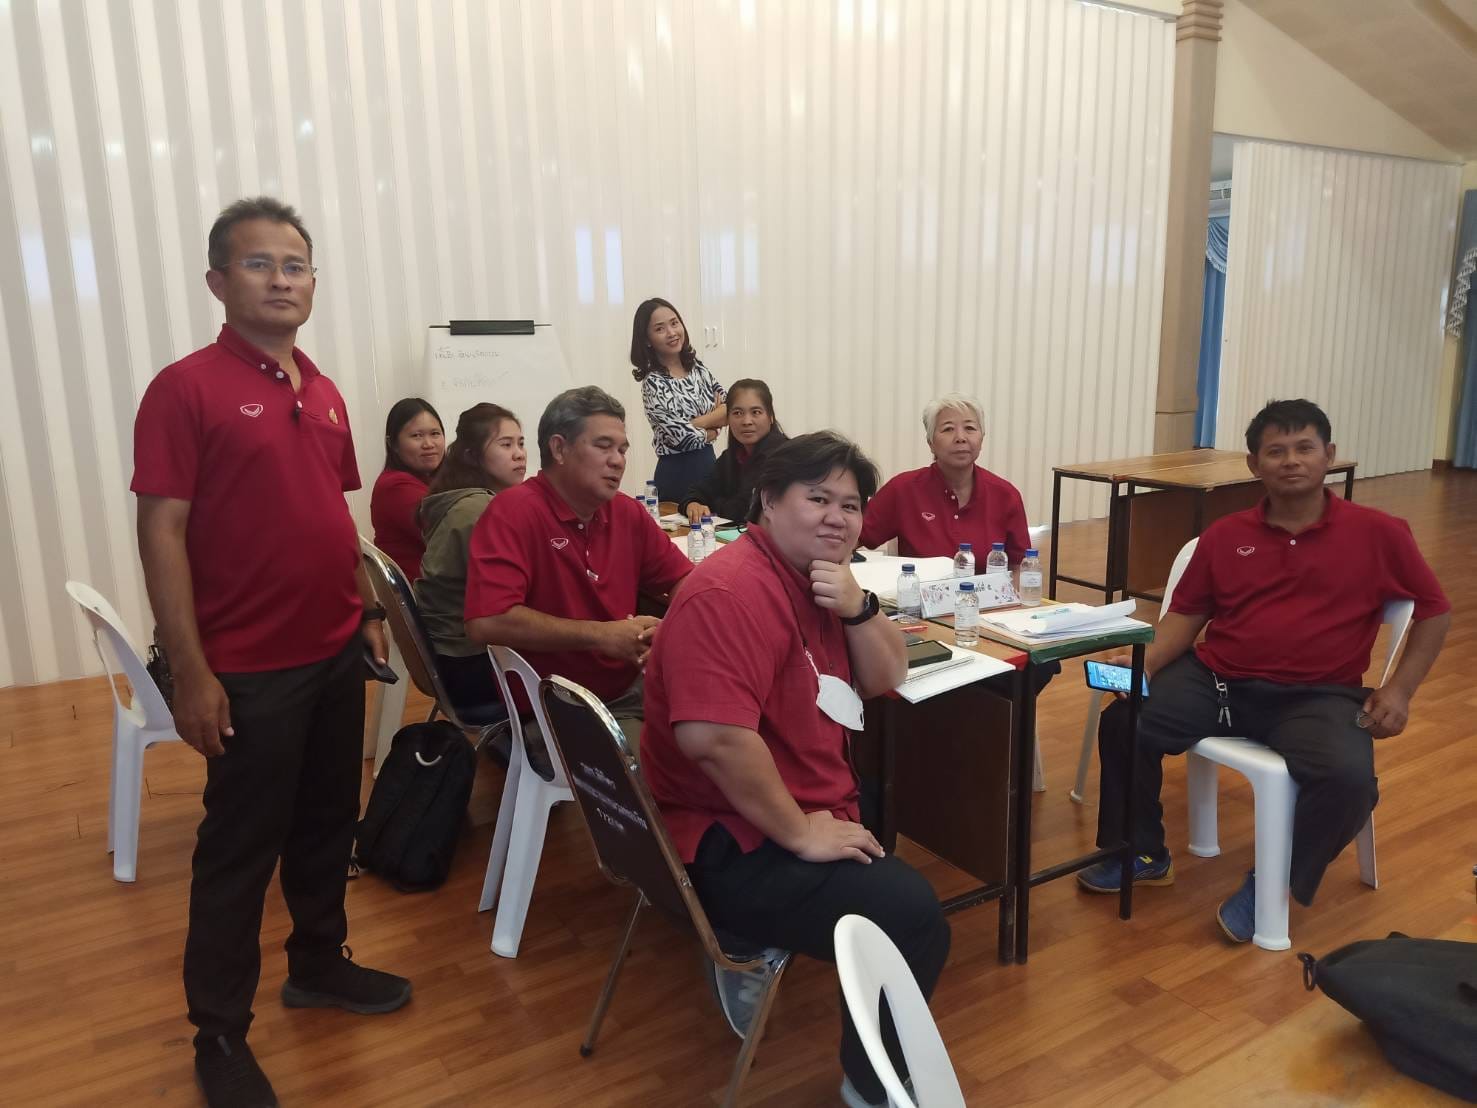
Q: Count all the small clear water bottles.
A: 10